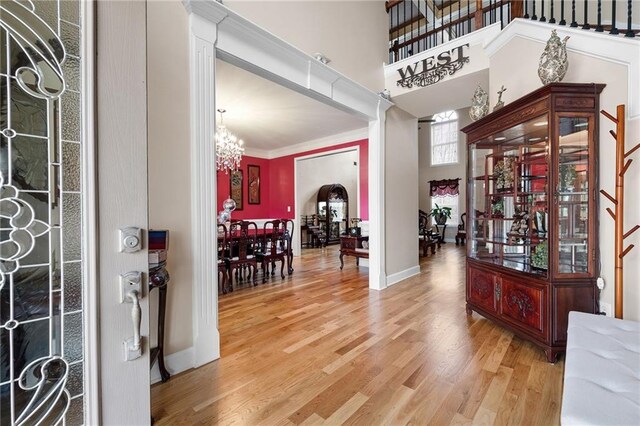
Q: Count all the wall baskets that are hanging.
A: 0